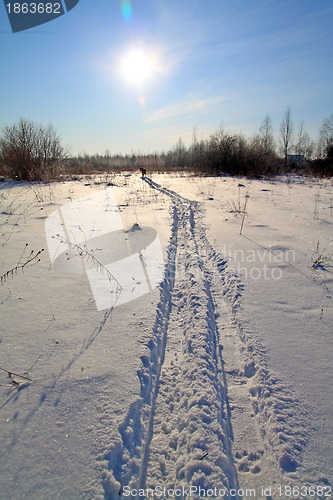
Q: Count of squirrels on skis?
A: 0